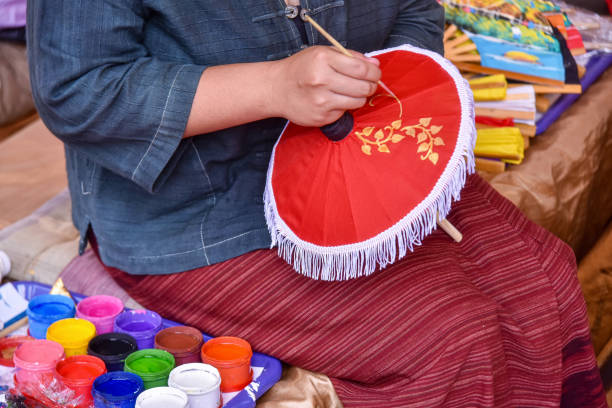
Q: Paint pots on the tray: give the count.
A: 13